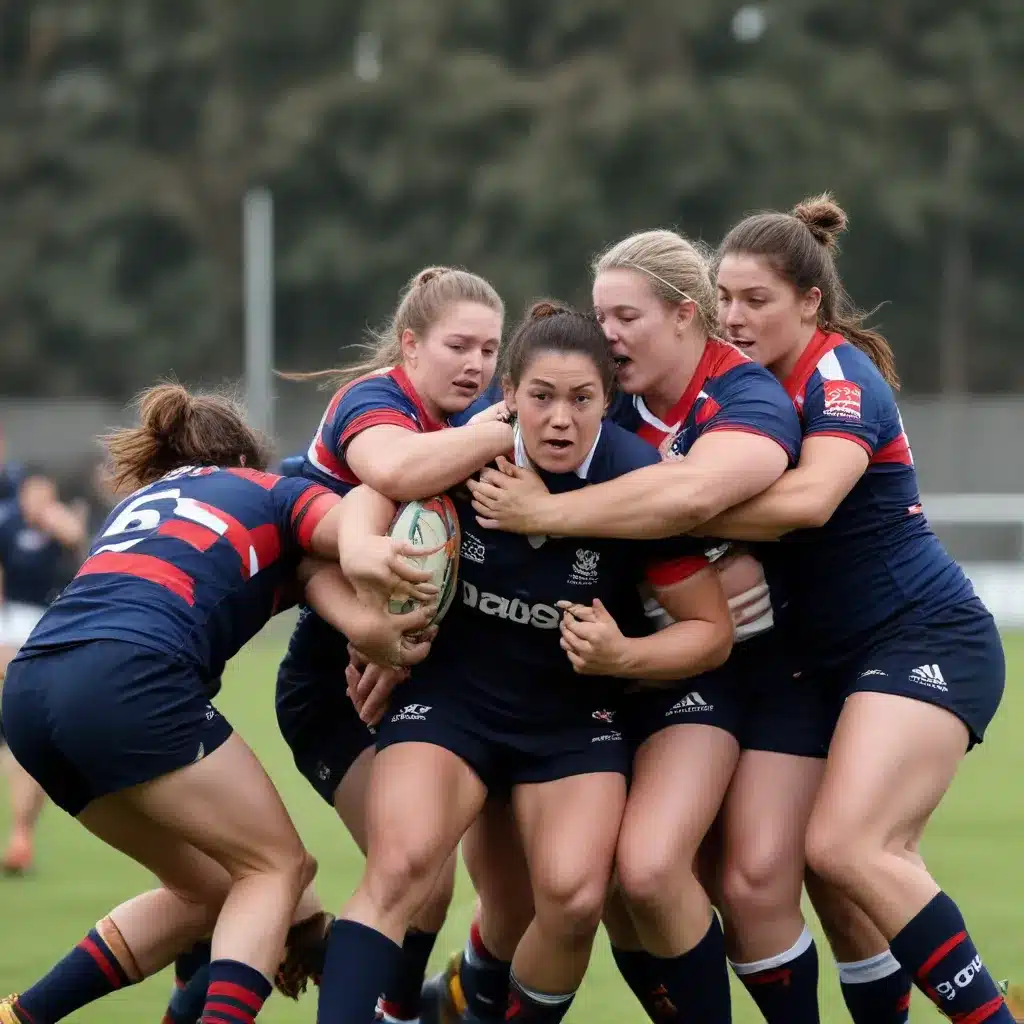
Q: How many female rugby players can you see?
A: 5